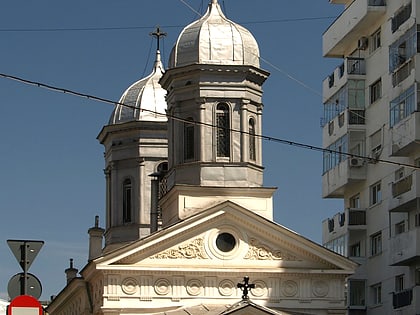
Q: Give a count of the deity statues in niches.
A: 0